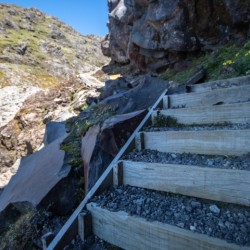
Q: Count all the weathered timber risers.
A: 6